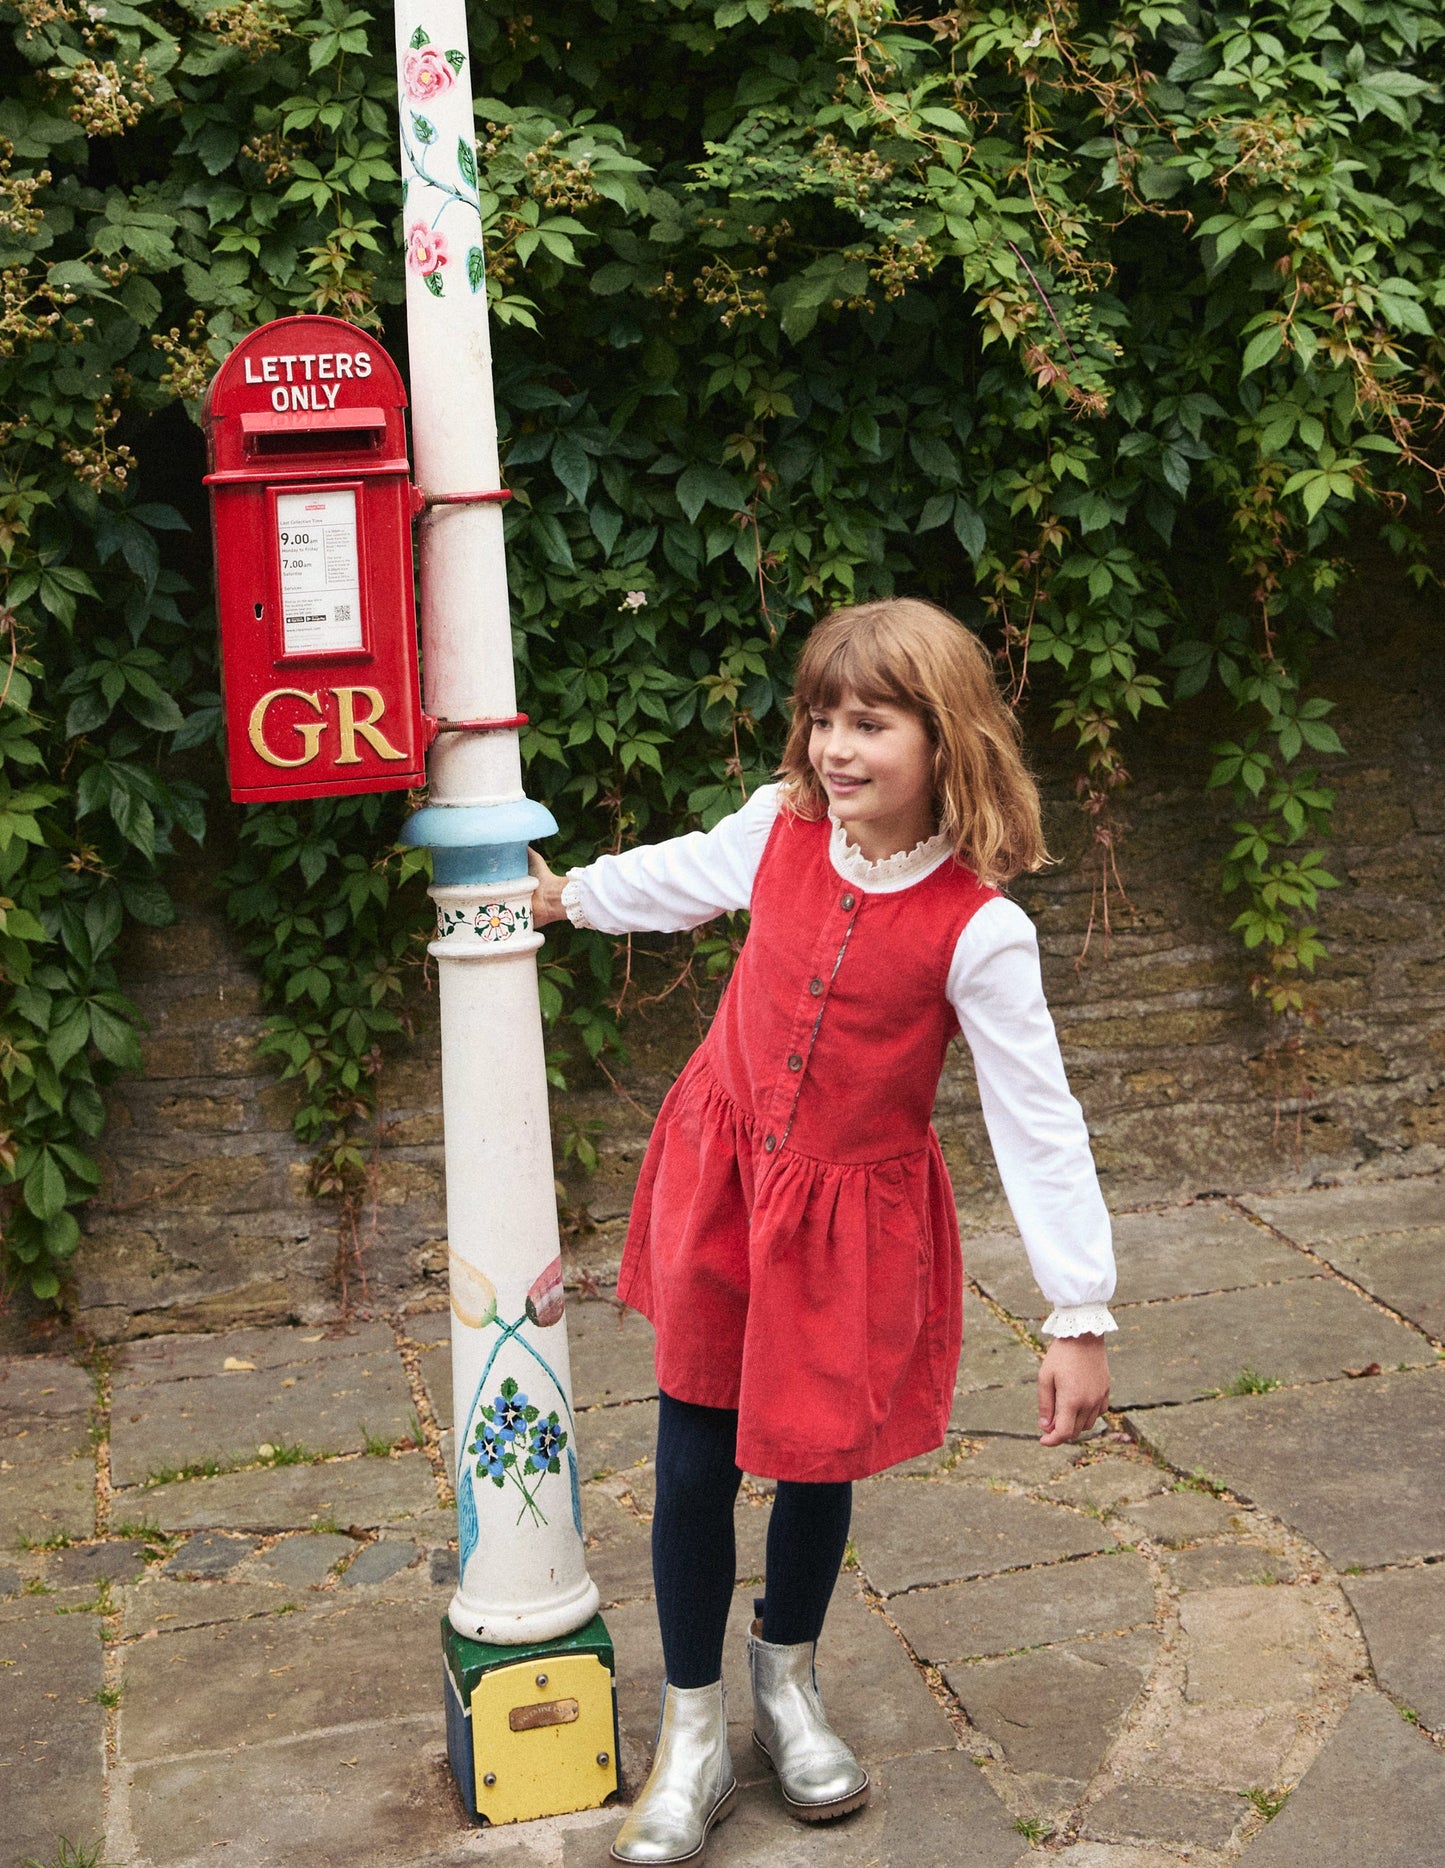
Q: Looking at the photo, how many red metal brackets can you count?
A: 2